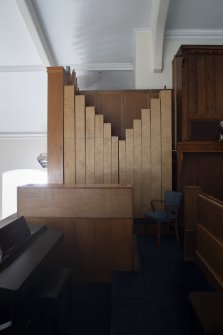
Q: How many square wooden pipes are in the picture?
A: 12